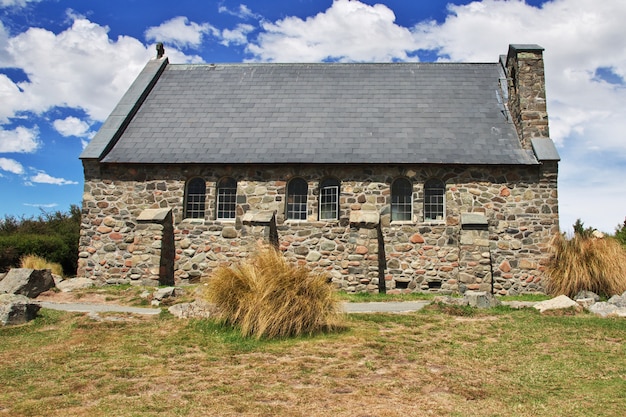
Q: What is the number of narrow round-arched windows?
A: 6